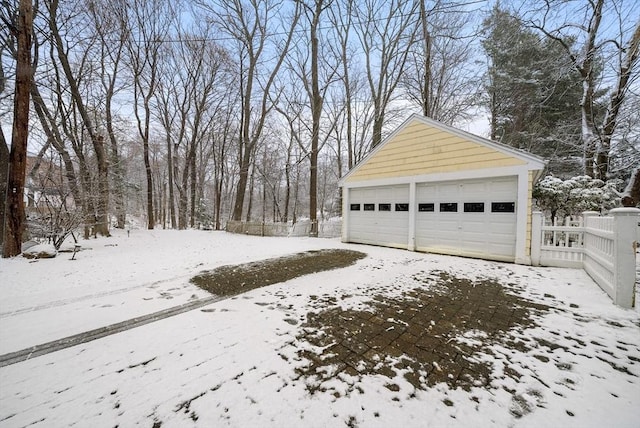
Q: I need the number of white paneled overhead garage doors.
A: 2